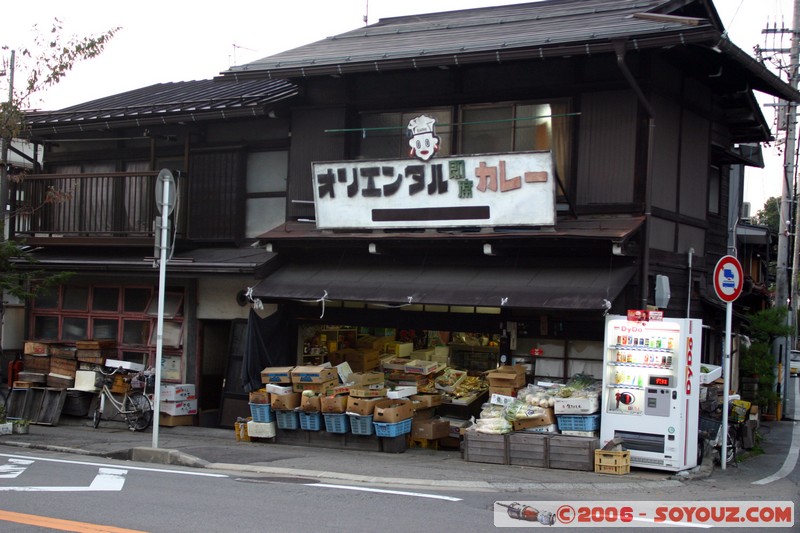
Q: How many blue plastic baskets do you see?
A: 7